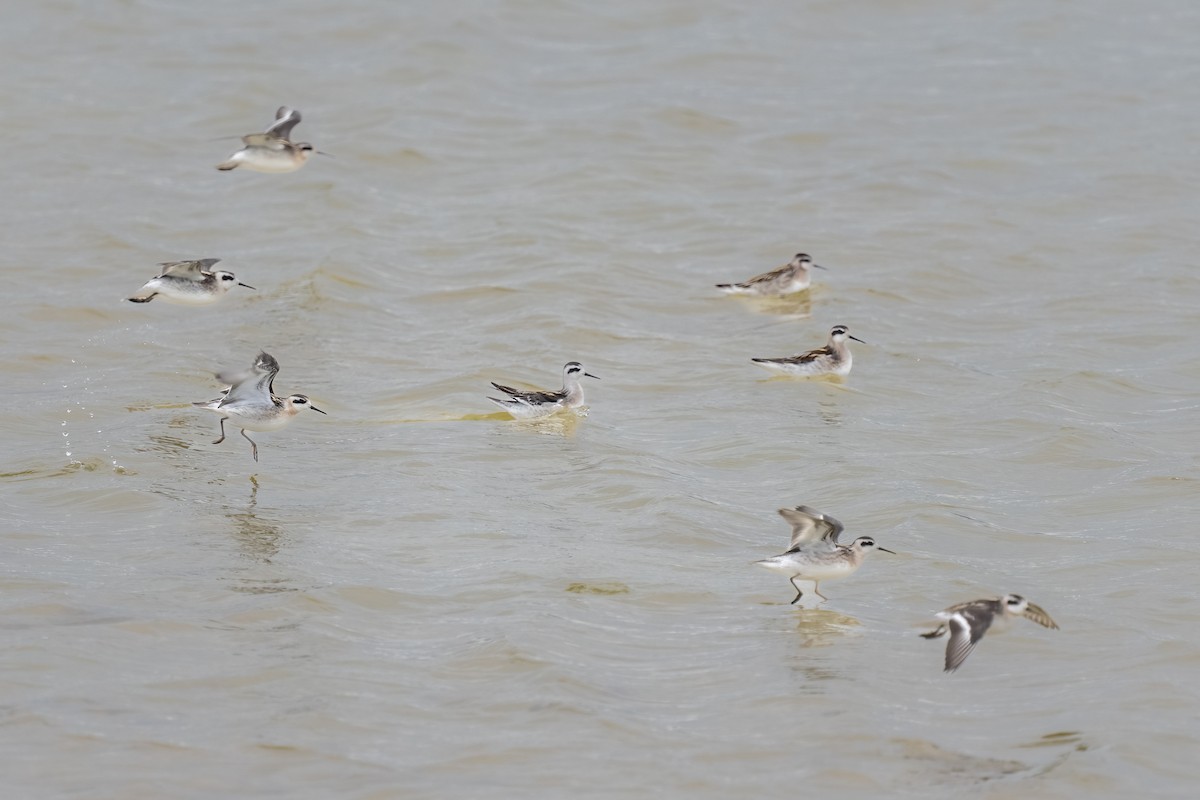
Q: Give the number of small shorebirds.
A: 8